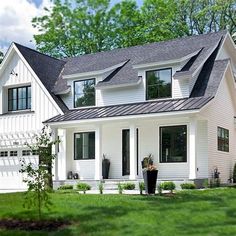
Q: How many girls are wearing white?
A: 0